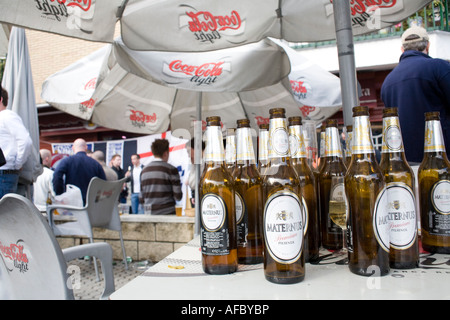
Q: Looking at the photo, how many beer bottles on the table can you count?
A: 12